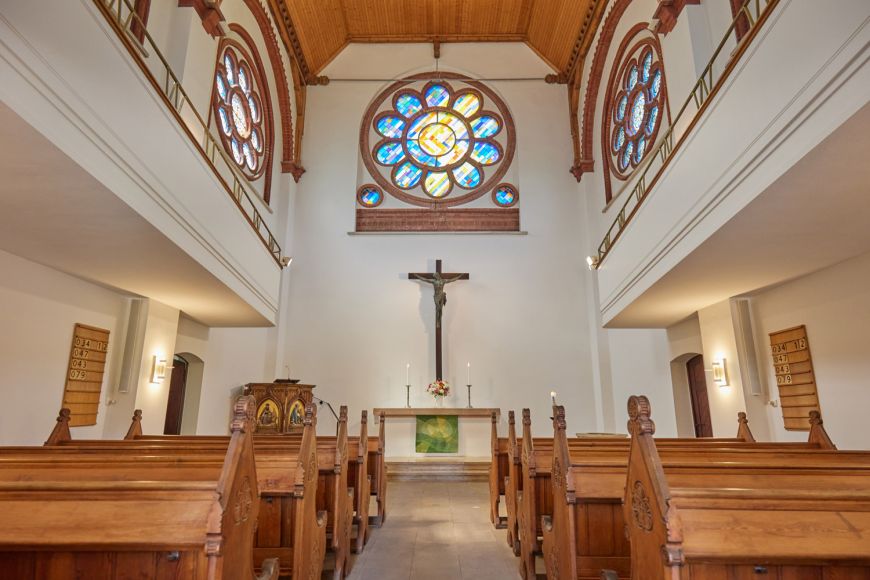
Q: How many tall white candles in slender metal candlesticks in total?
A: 2